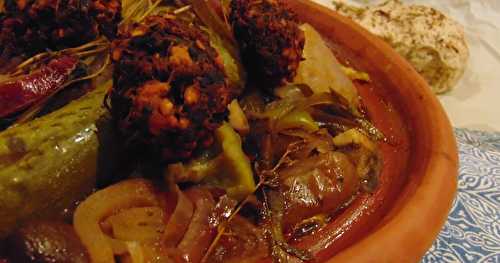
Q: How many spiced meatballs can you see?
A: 3